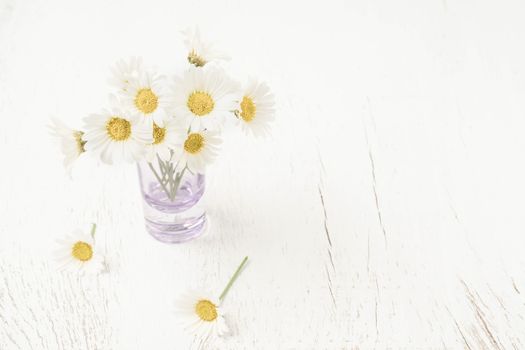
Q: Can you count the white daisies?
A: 11